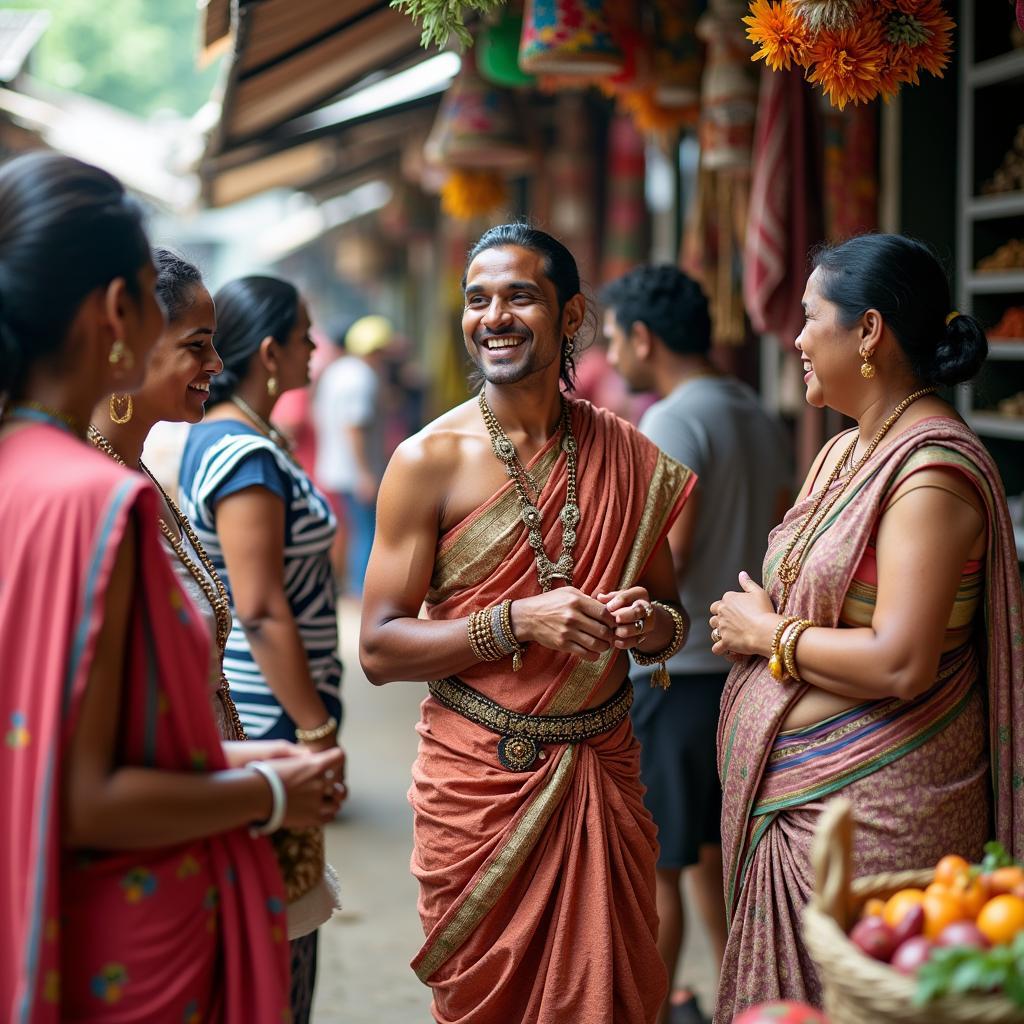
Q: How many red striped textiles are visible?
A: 1